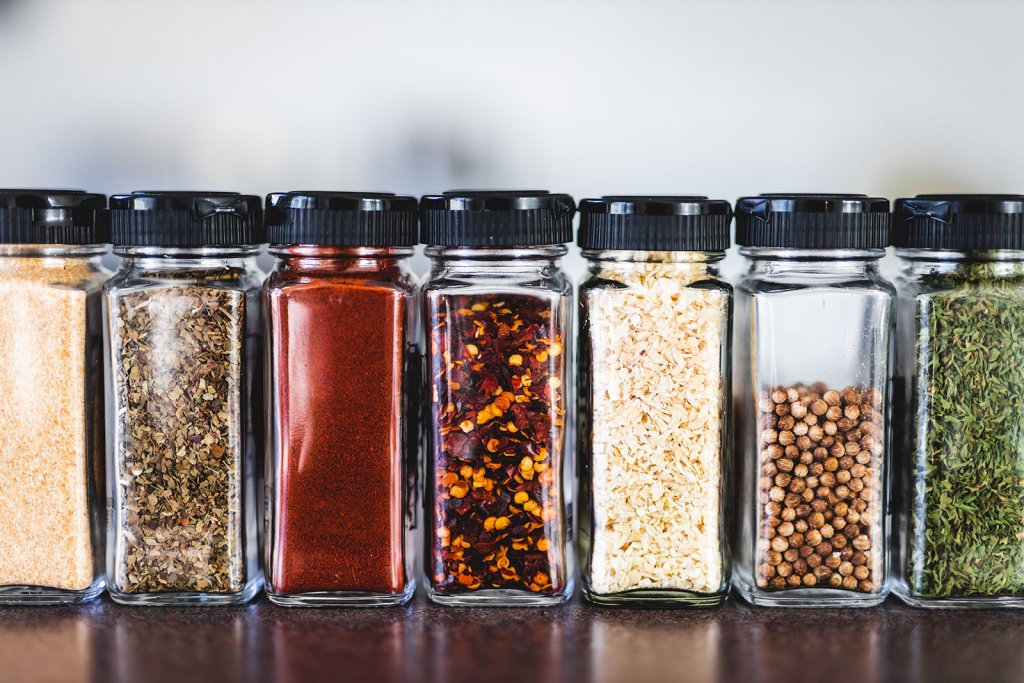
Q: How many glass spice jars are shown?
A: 7